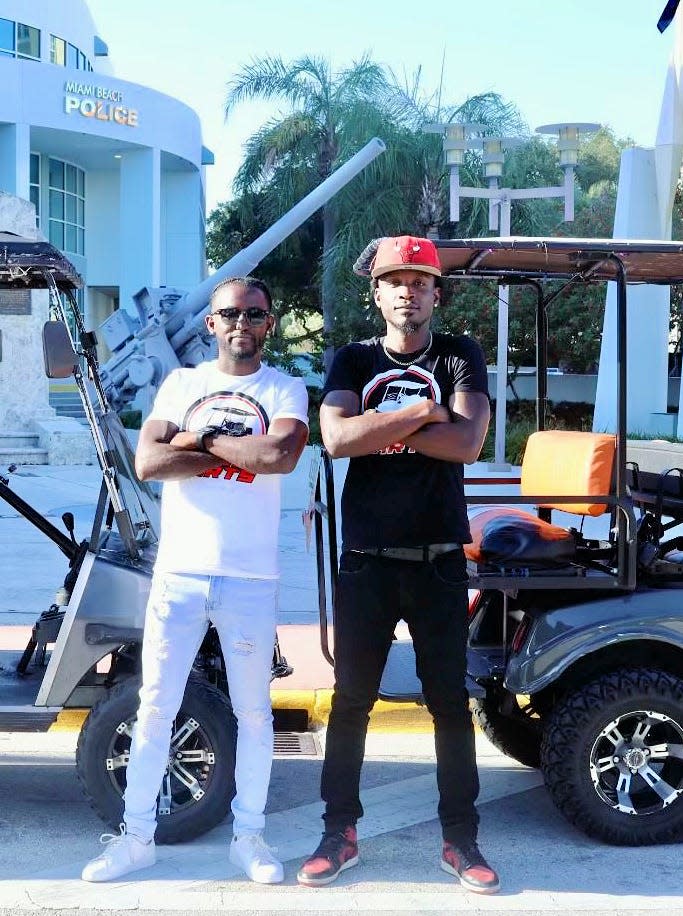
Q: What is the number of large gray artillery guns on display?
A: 1